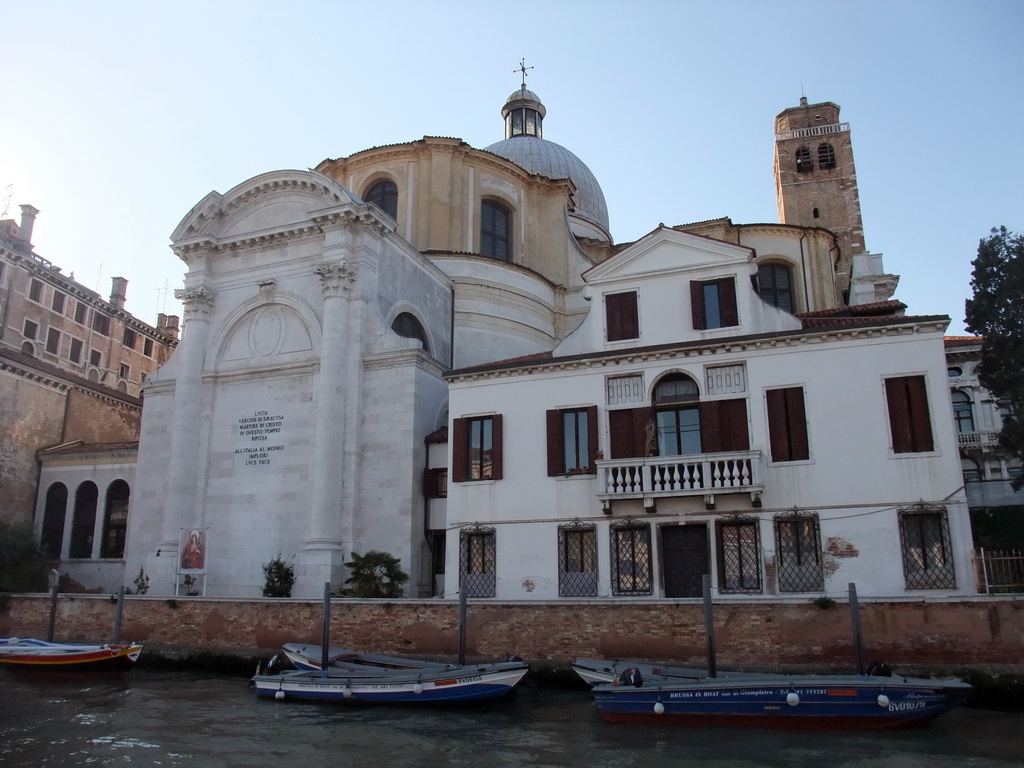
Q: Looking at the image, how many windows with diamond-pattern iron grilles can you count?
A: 6